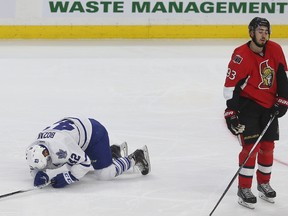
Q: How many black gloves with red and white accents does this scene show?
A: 2